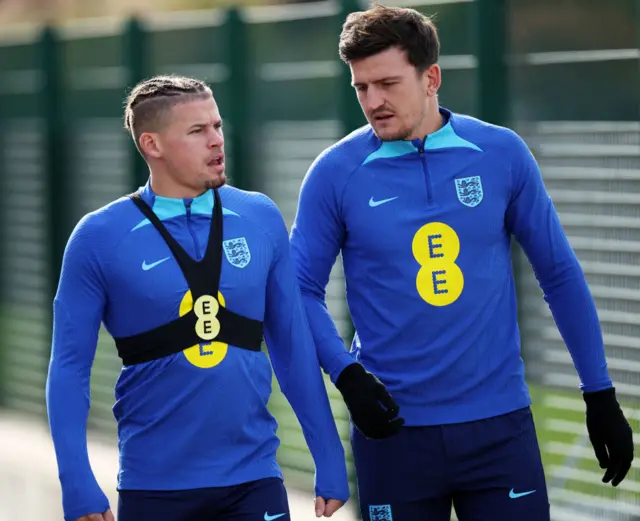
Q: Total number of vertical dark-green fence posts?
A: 5